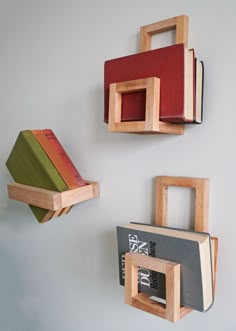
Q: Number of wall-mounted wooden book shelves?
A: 3